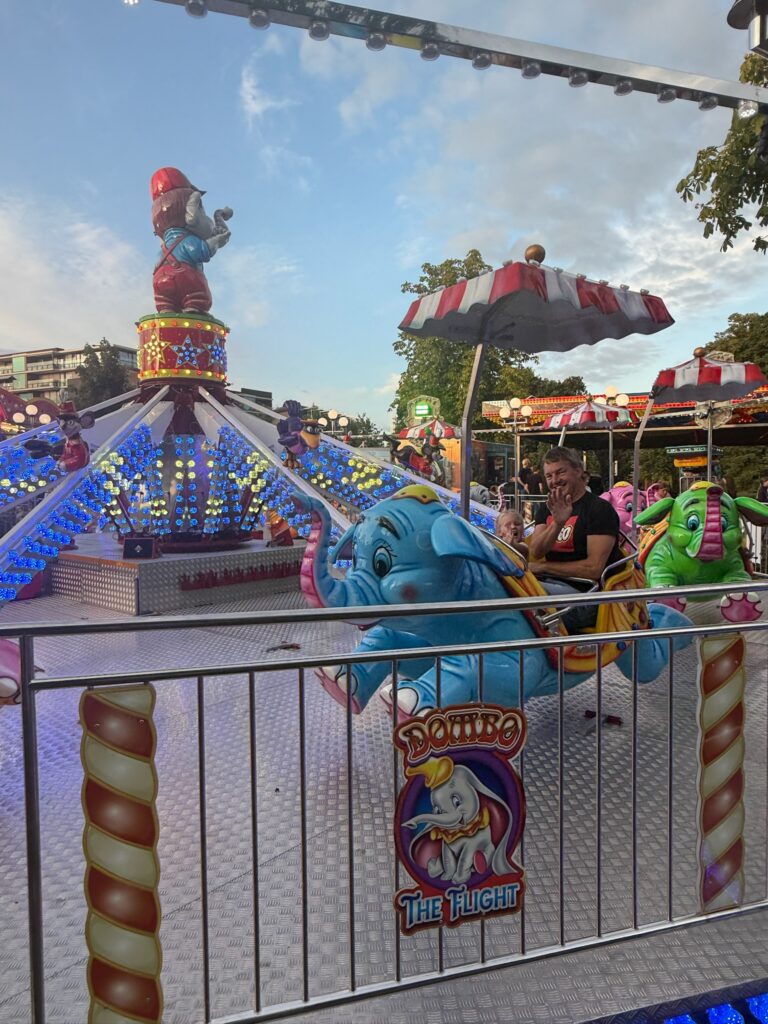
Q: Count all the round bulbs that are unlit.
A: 11